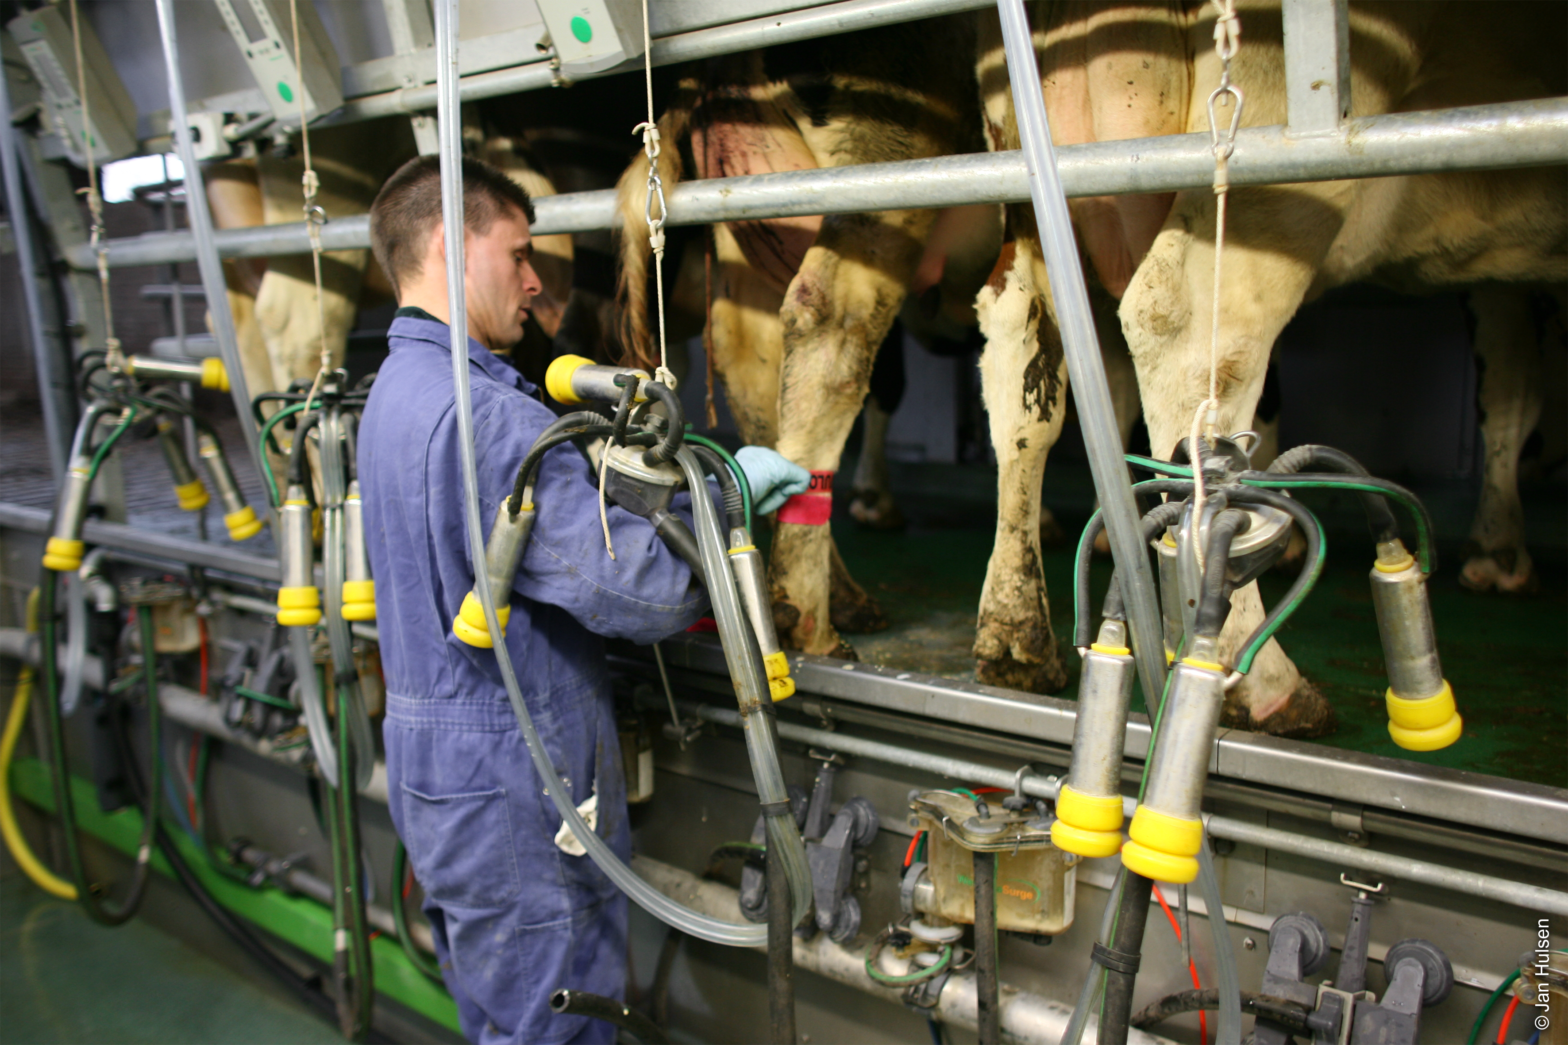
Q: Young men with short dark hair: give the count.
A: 1